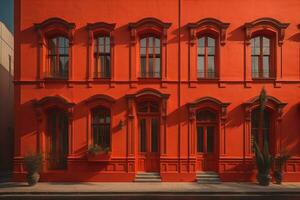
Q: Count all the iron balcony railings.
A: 5